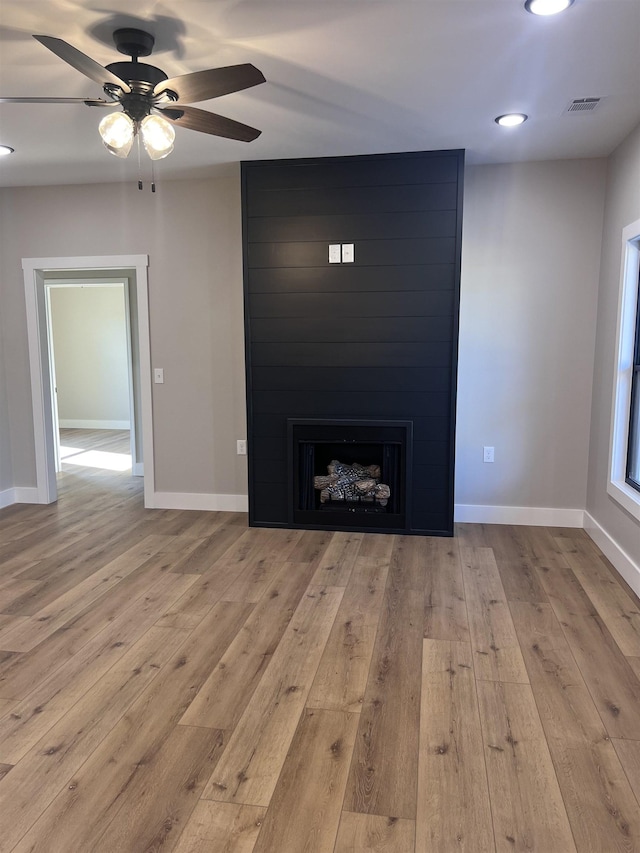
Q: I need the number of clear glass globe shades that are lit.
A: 2